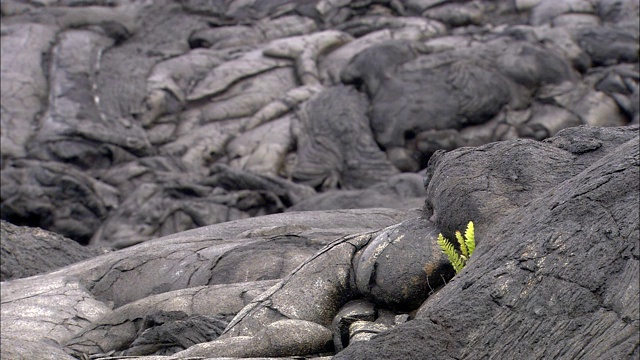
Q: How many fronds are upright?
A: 3